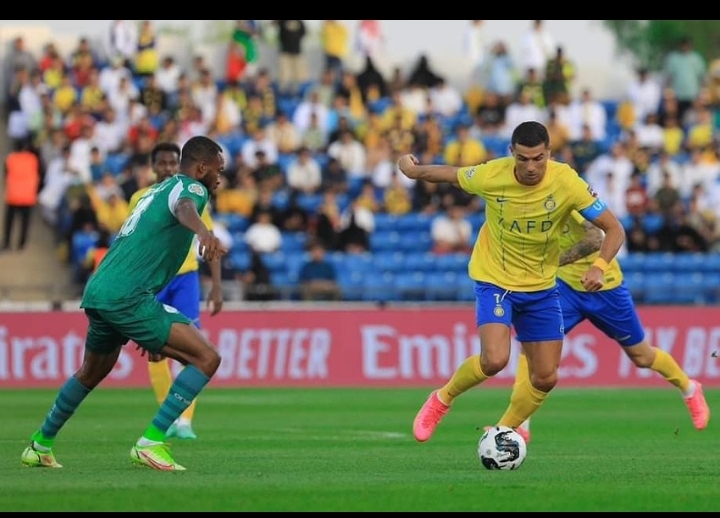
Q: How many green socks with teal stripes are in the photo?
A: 2